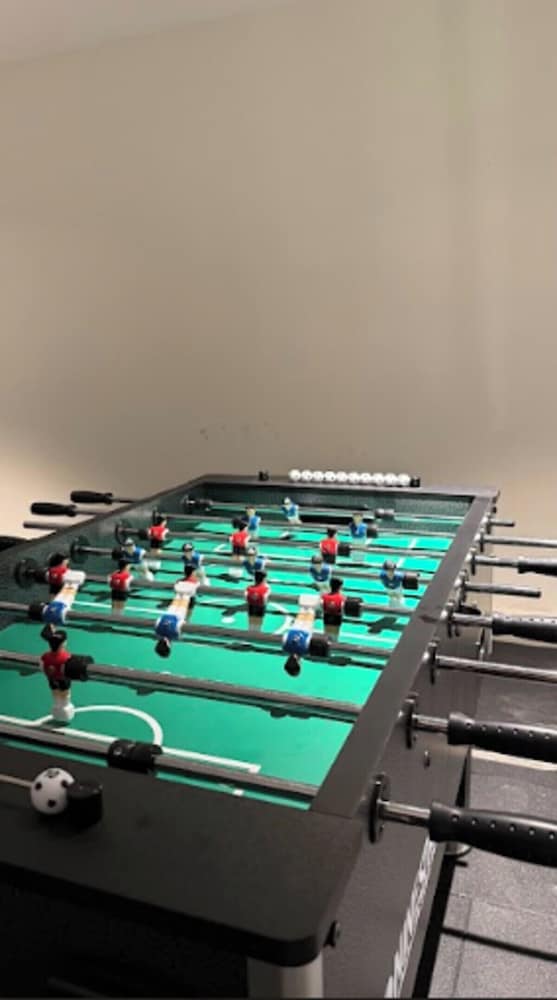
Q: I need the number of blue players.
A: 11